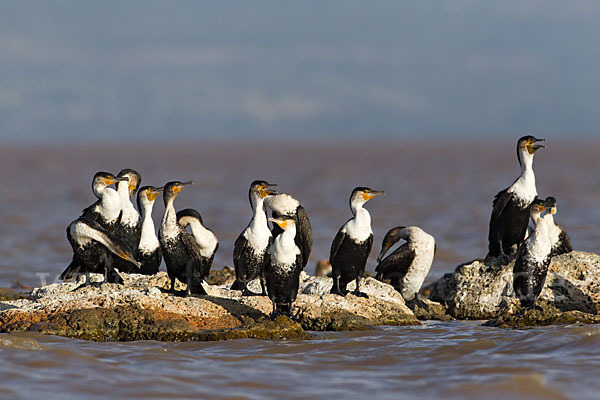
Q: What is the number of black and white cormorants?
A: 14